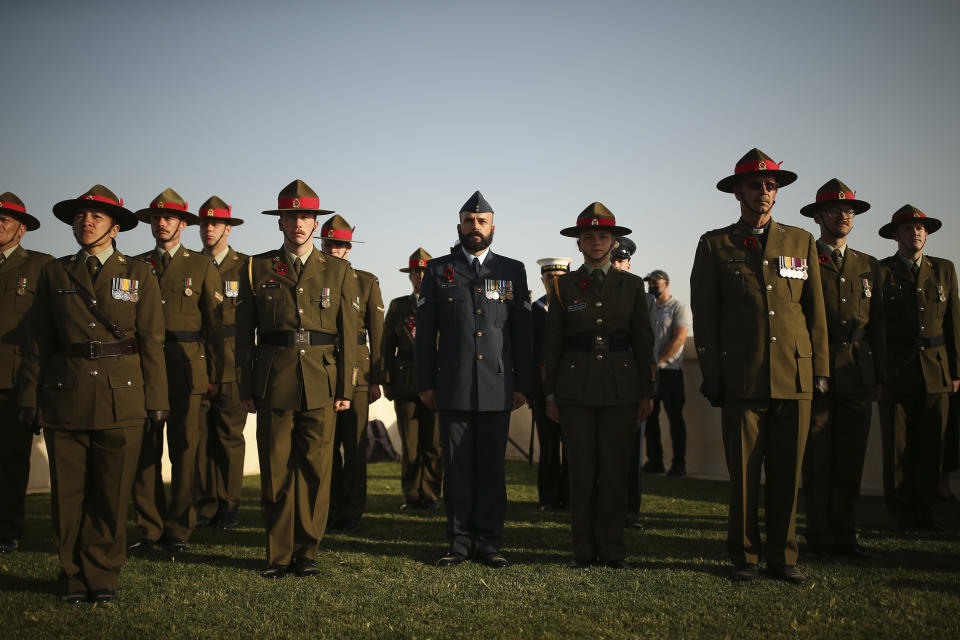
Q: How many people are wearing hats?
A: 15